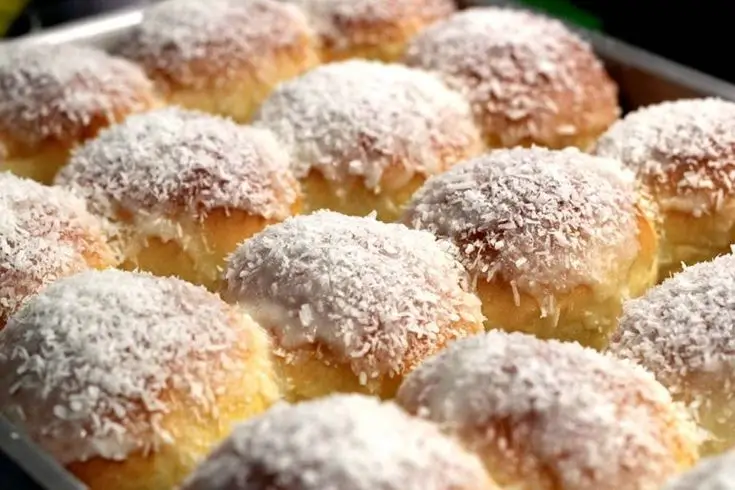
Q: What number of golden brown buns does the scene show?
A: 15